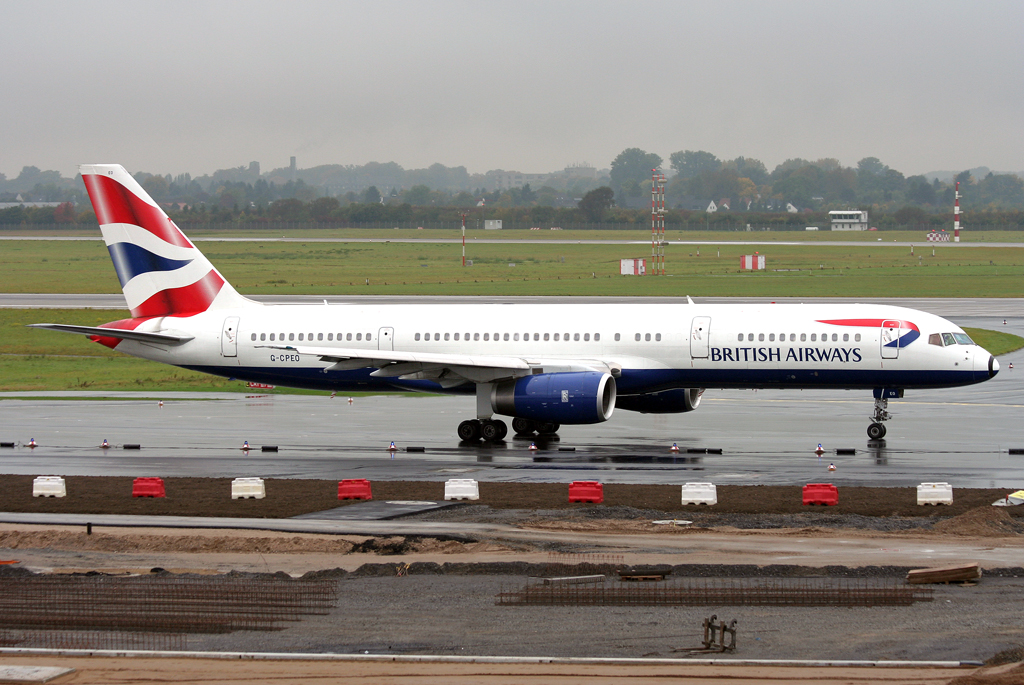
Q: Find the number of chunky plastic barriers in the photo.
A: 9